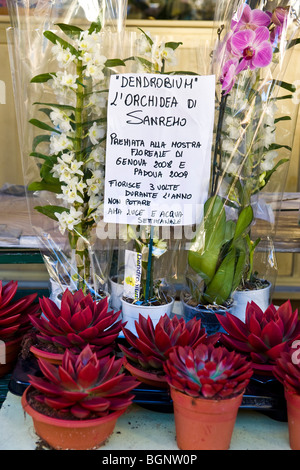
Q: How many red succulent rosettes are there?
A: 7